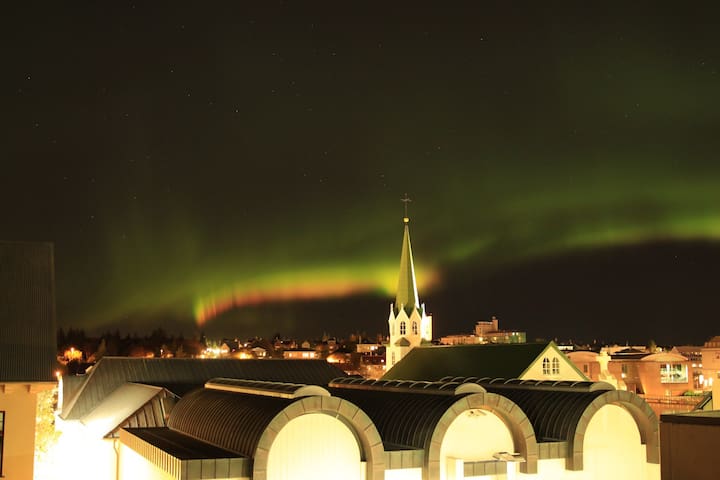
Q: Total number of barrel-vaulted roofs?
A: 3